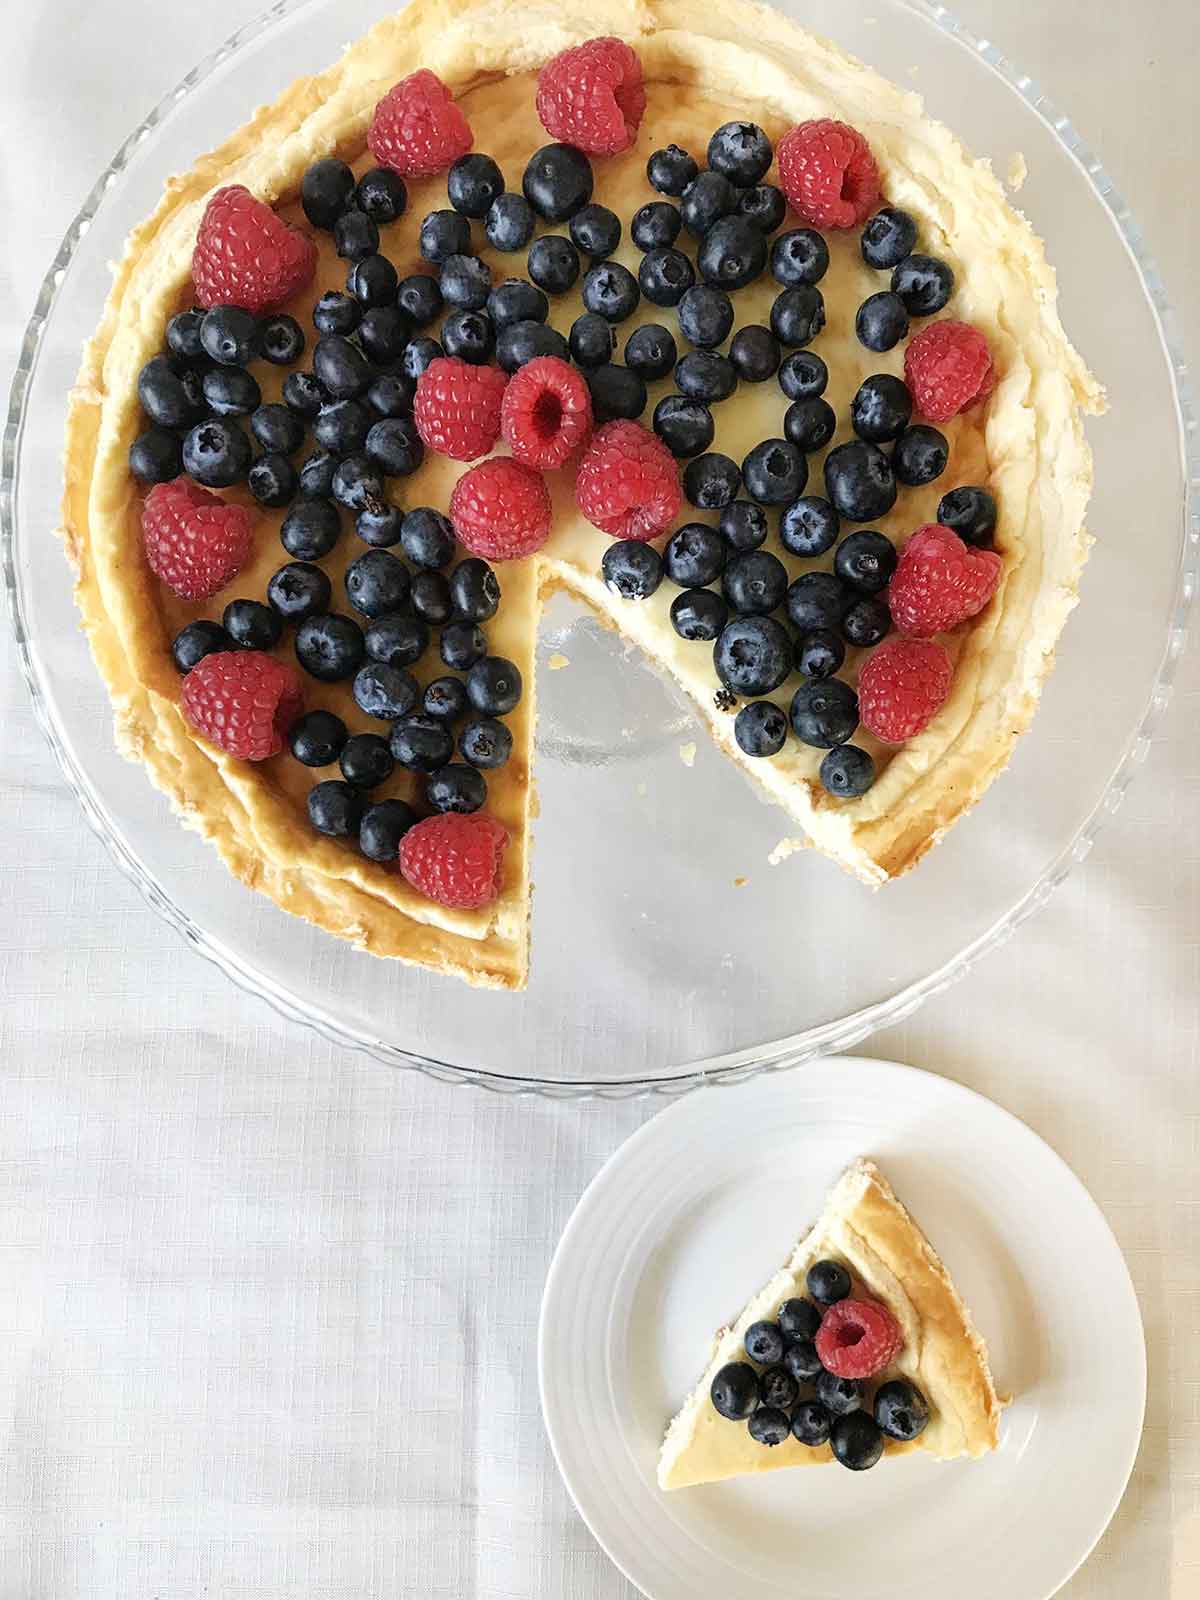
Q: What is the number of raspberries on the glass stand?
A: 14